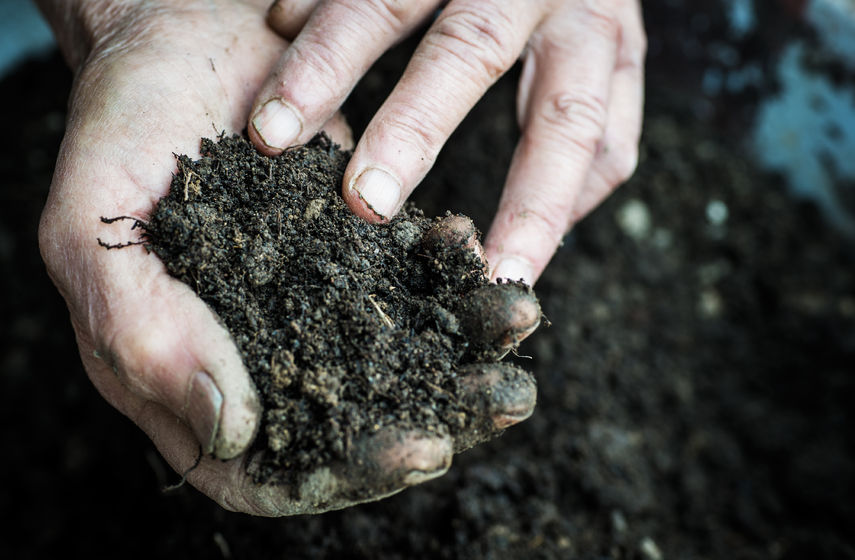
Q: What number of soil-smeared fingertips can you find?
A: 4